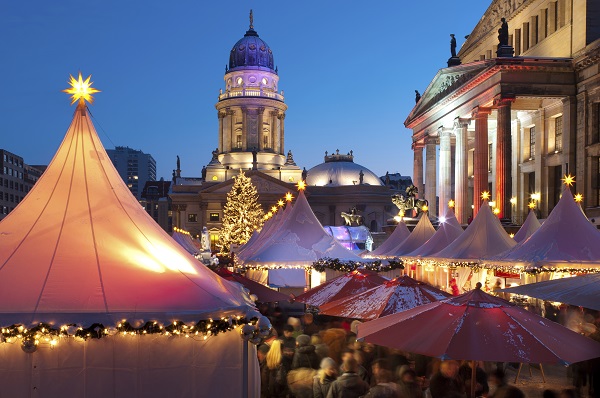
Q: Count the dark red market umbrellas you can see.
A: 4